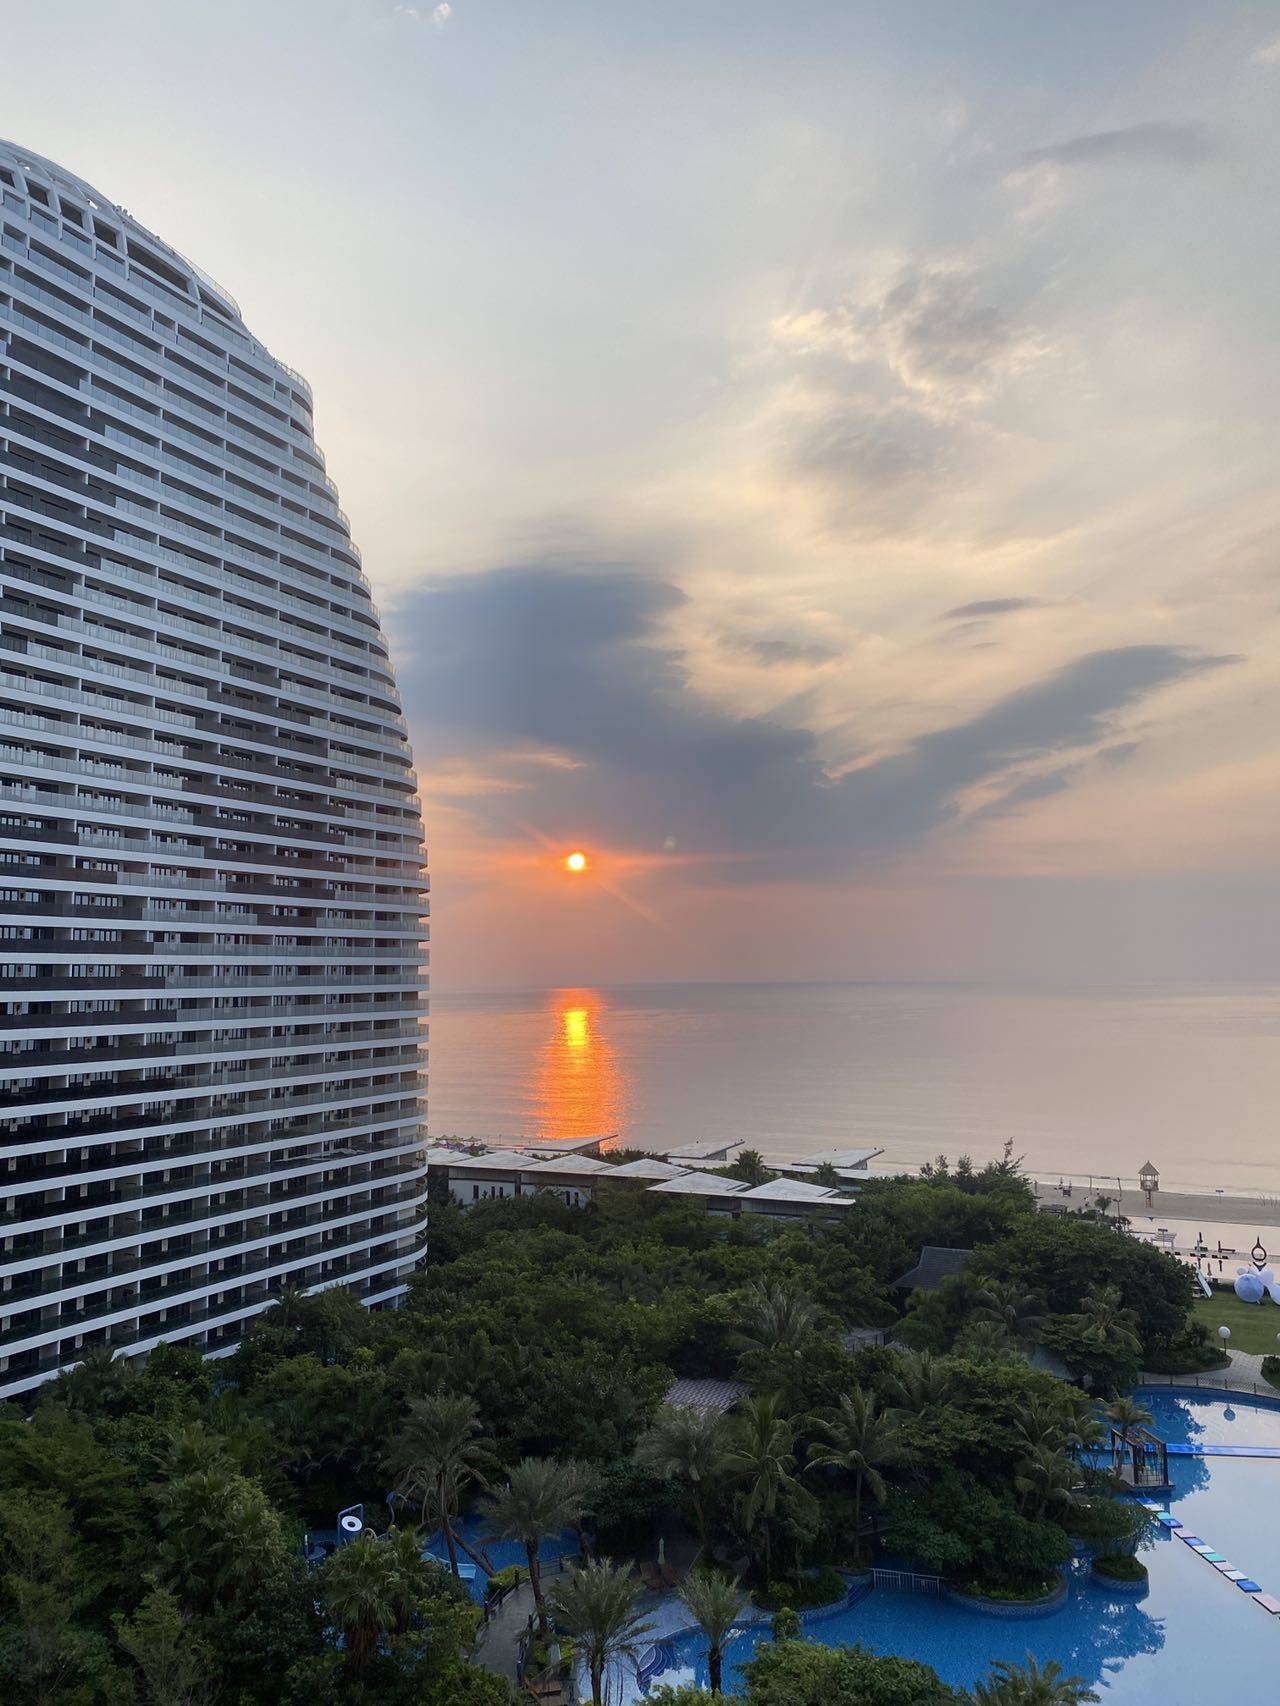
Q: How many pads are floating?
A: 12